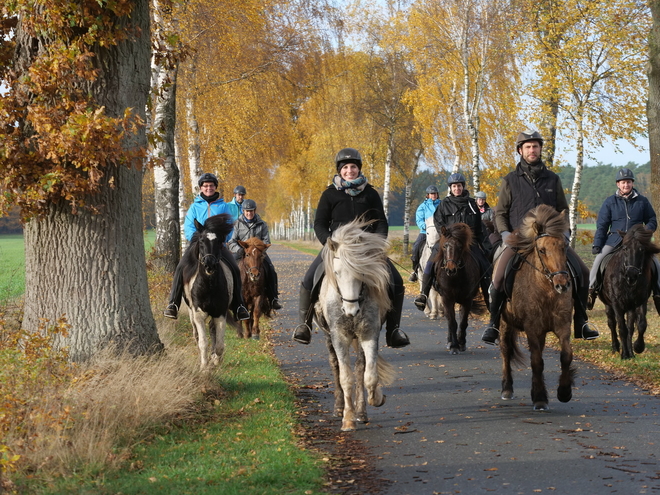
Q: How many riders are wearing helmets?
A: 9